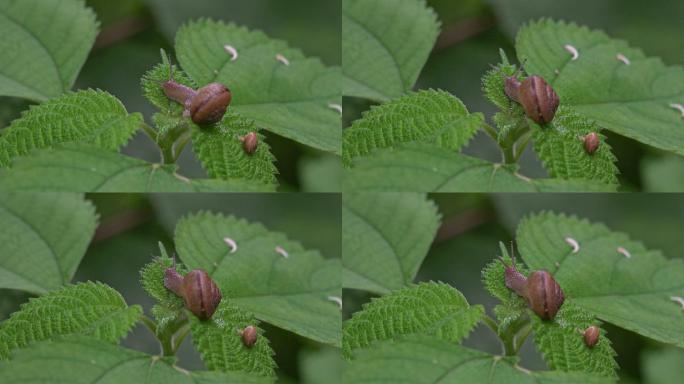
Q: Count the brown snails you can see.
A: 8